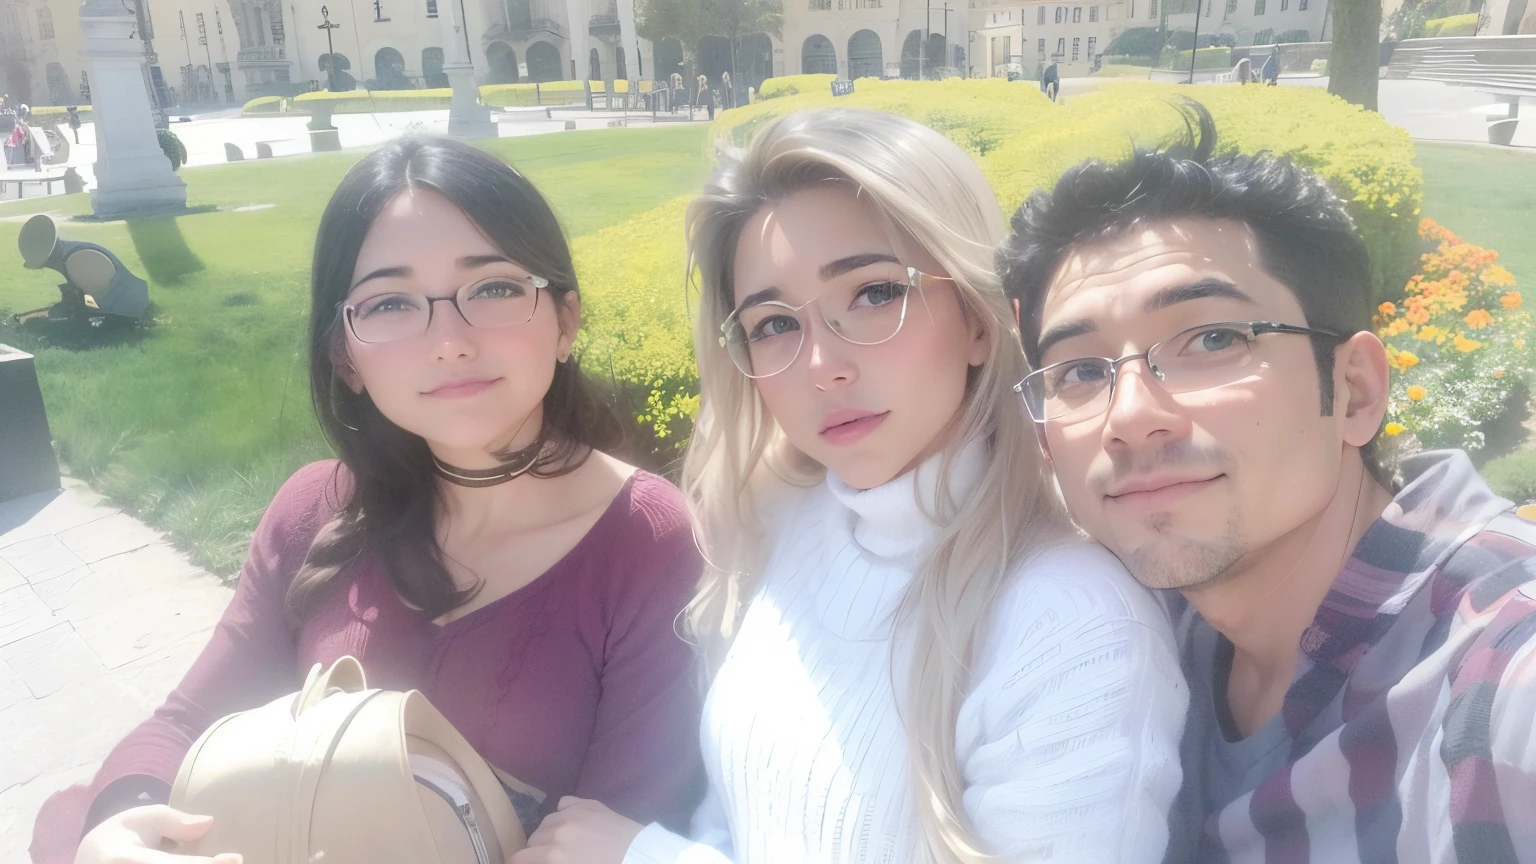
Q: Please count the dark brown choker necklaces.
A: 1